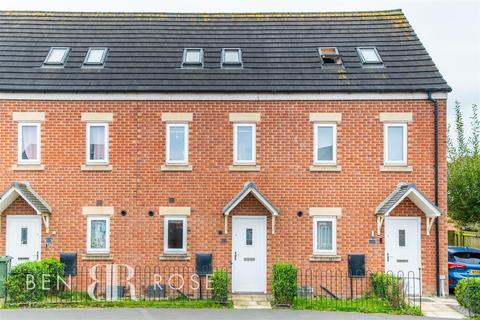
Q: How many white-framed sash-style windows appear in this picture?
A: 9